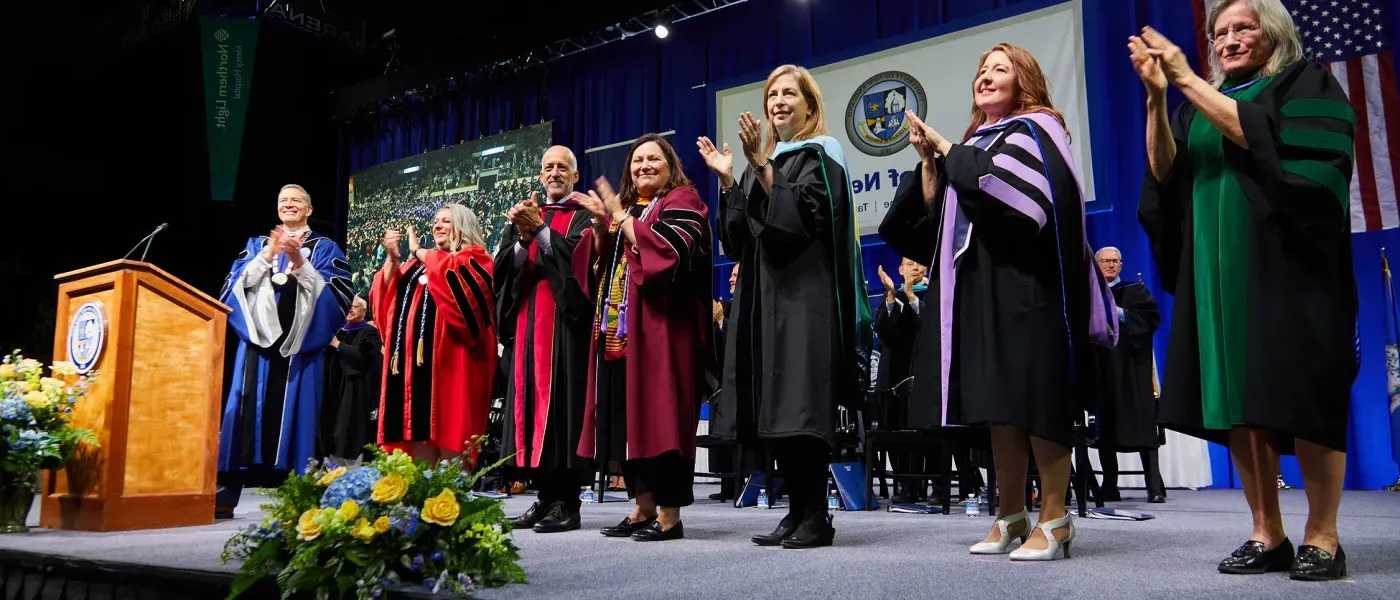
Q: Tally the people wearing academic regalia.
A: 11